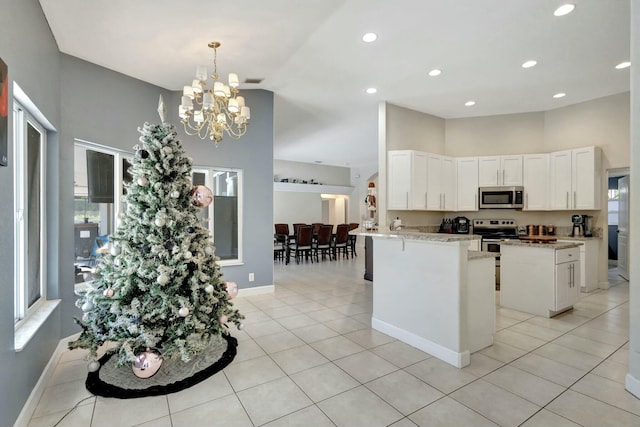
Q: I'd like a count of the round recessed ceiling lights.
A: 8